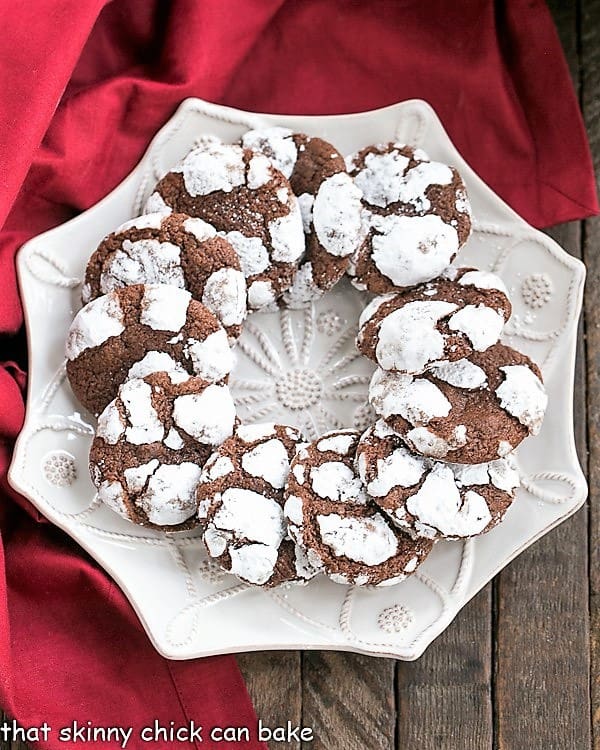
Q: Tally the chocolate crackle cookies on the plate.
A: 11